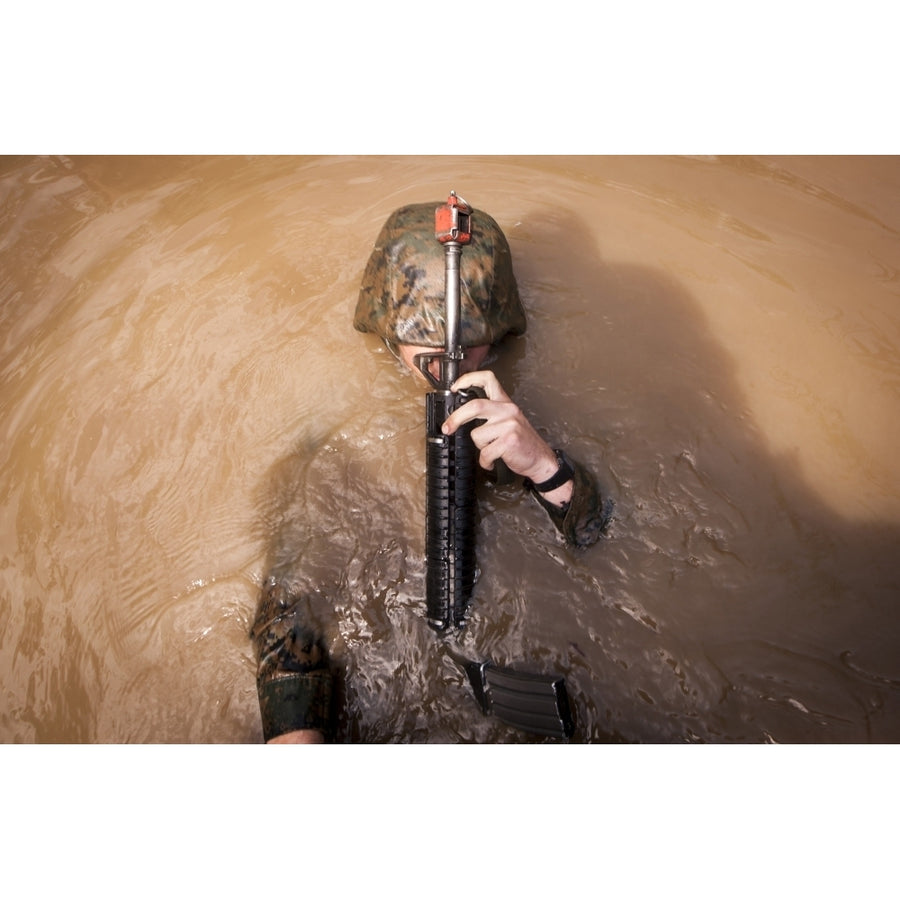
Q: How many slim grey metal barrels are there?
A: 1